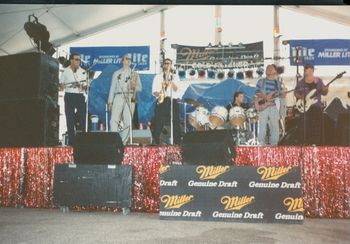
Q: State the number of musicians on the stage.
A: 6